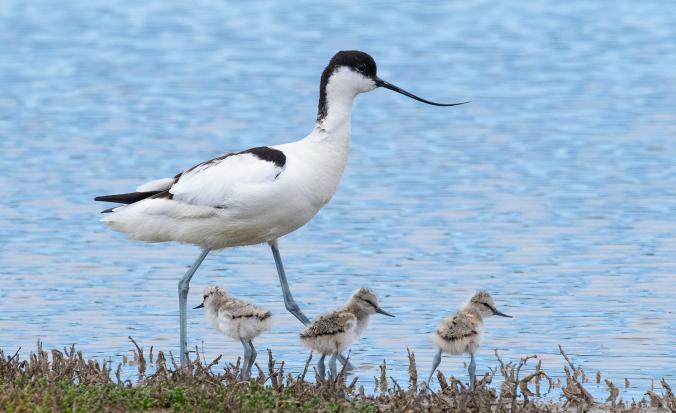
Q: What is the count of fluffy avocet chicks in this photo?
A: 3